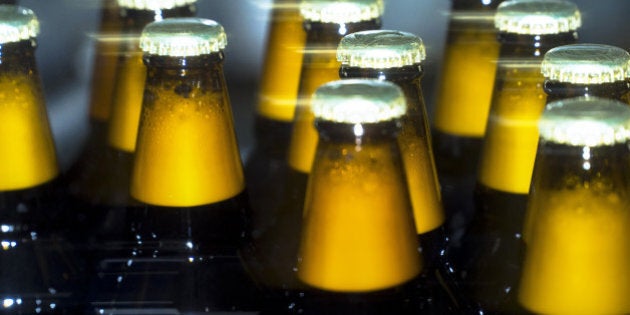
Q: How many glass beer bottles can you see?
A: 12